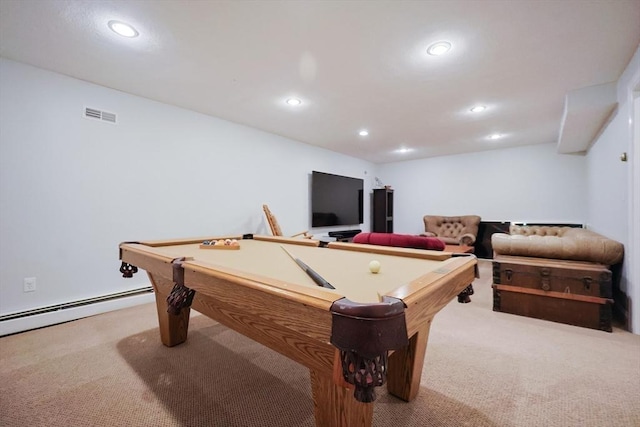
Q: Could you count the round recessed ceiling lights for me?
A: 7